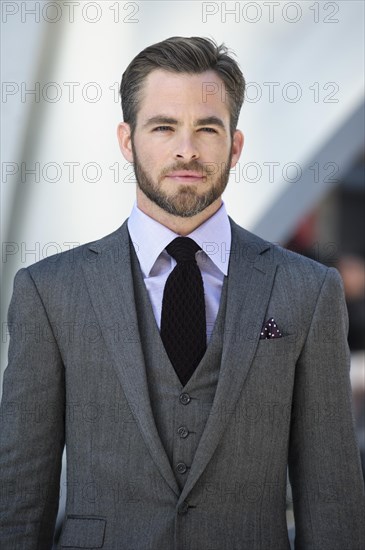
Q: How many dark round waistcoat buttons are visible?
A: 3